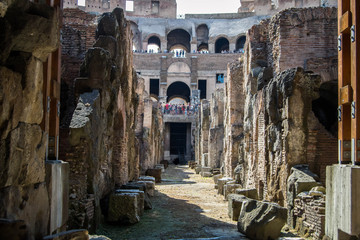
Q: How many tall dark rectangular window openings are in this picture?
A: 2